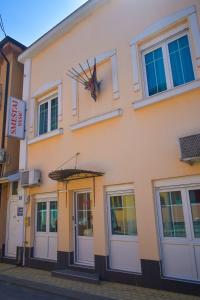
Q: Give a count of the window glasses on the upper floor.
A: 4